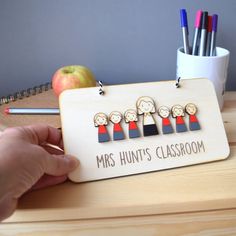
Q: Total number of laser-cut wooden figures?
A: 7